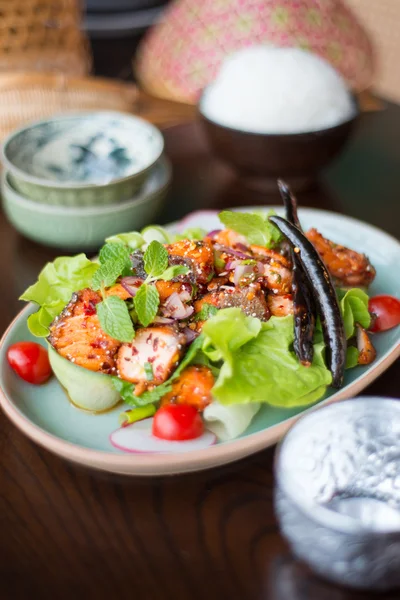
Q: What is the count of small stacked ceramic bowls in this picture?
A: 2